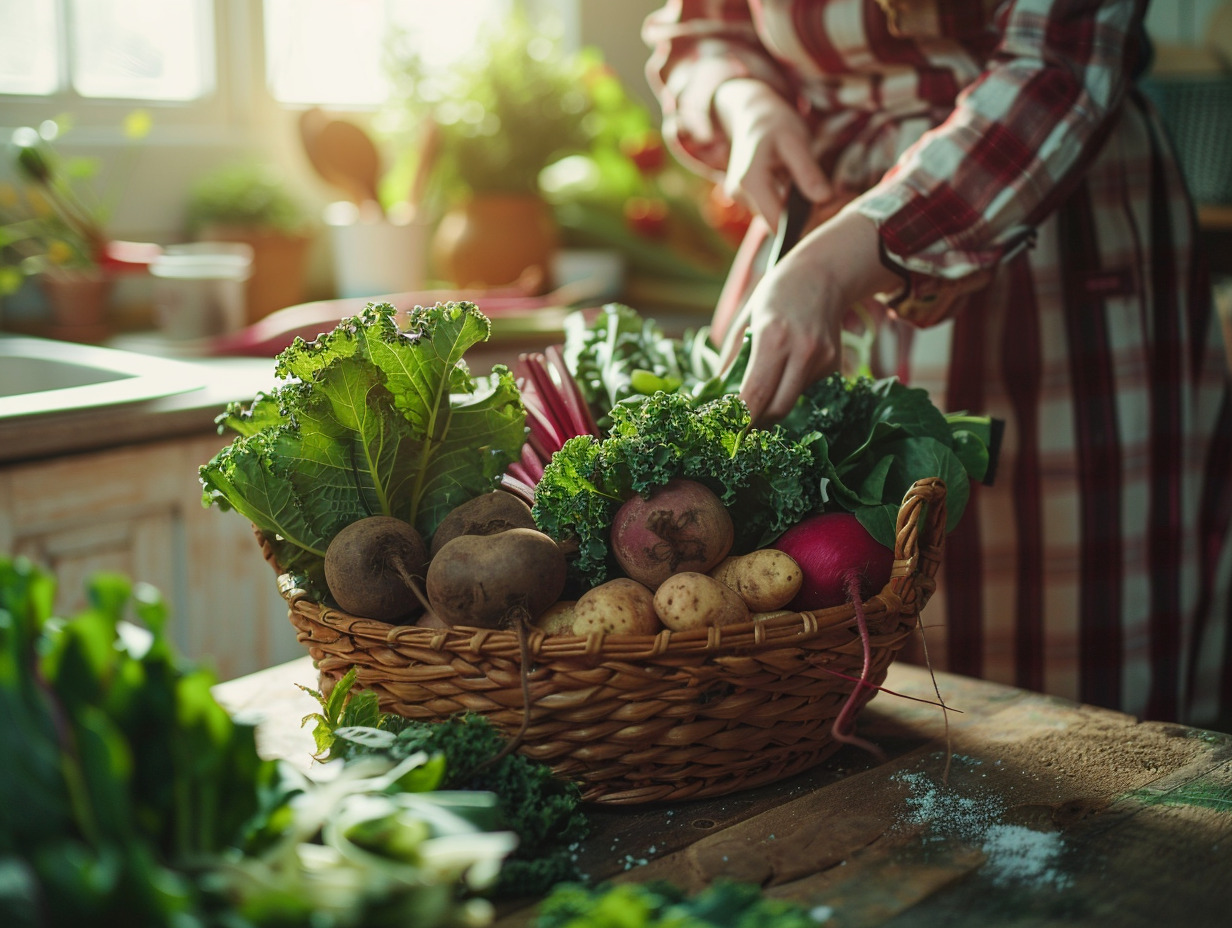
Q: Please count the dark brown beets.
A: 3